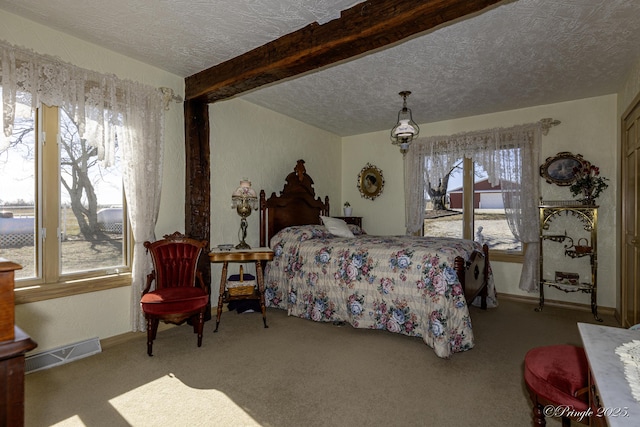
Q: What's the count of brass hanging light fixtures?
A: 1